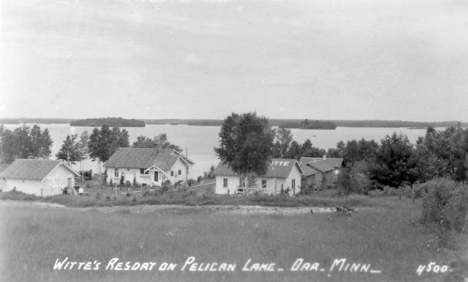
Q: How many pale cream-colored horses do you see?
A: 0